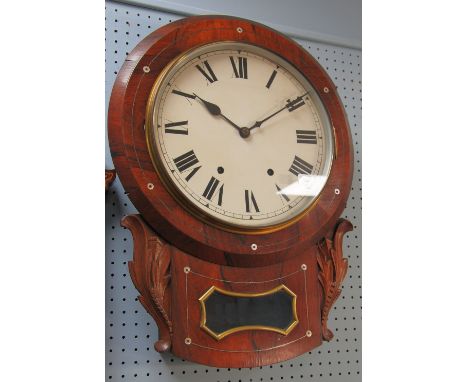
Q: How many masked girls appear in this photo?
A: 0